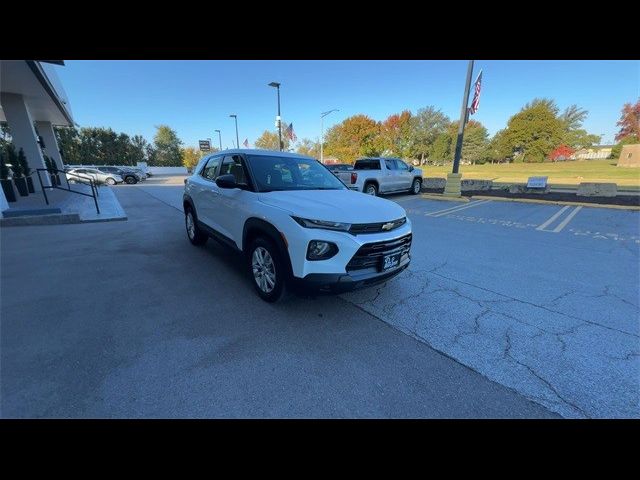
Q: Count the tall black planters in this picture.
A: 5